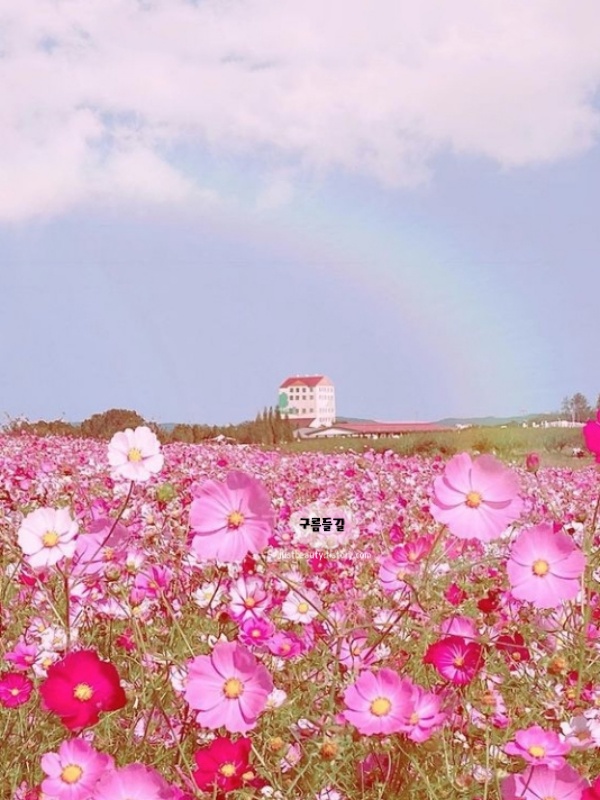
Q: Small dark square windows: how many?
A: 12